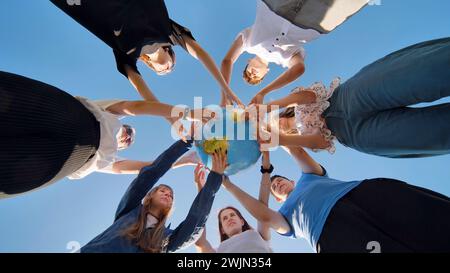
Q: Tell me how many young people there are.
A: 7